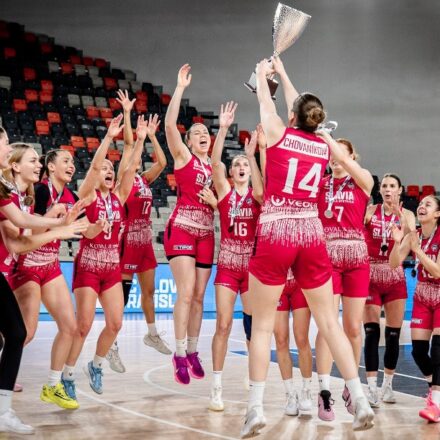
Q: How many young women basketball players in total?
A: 12